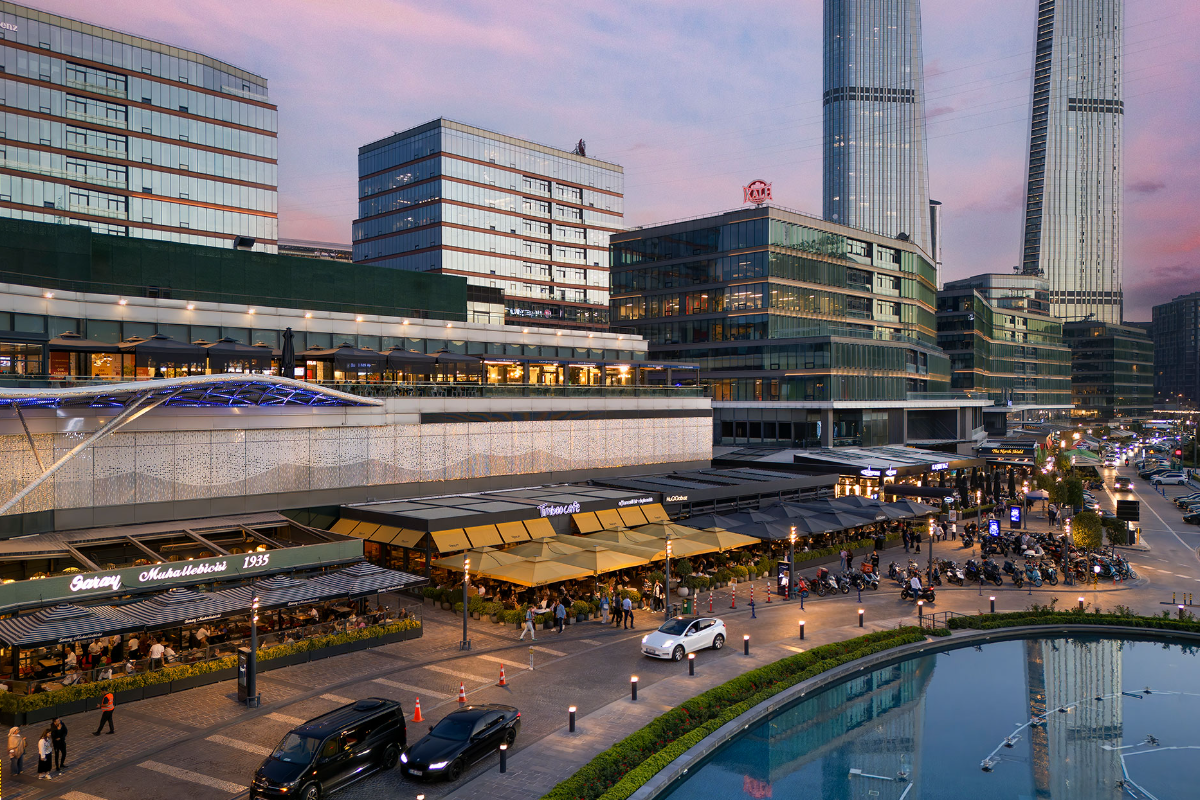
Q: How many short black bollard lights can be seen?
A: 12